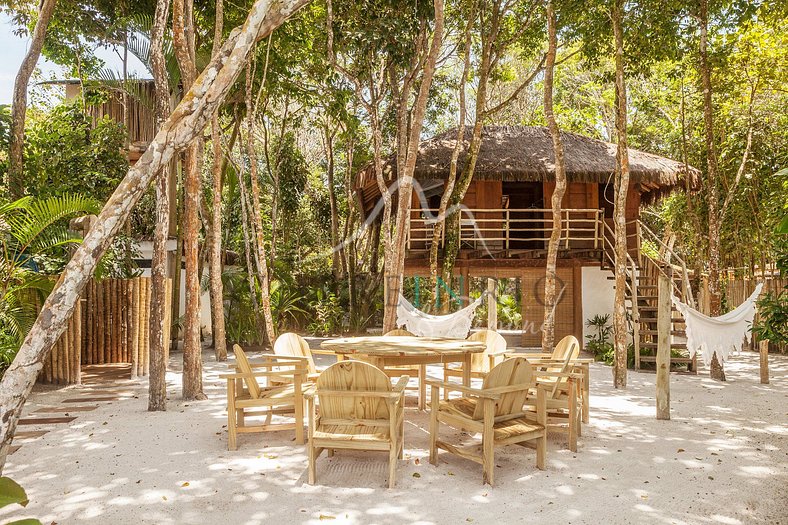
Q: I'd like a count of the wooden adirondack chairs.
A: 8